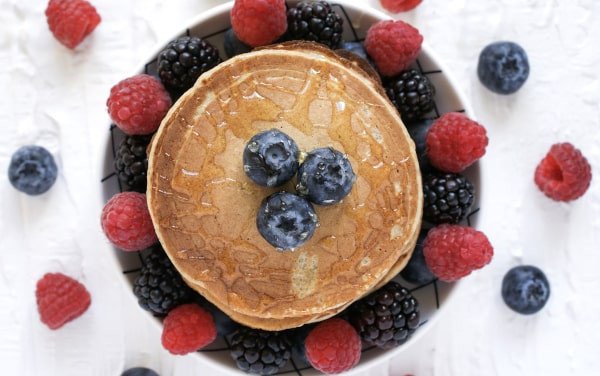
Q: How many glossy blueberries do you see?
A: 3